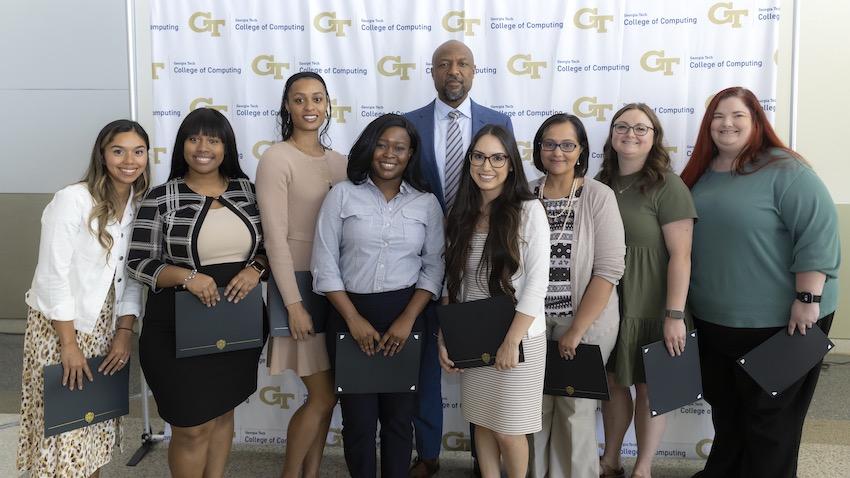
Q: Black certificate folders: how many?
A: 8